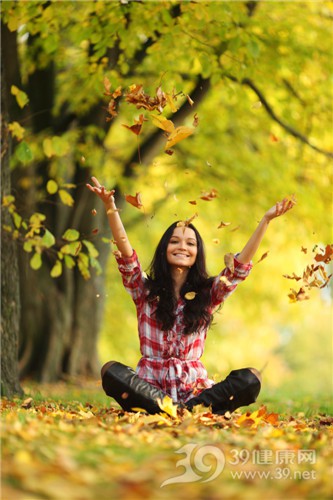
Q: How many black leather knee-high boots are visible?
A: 2